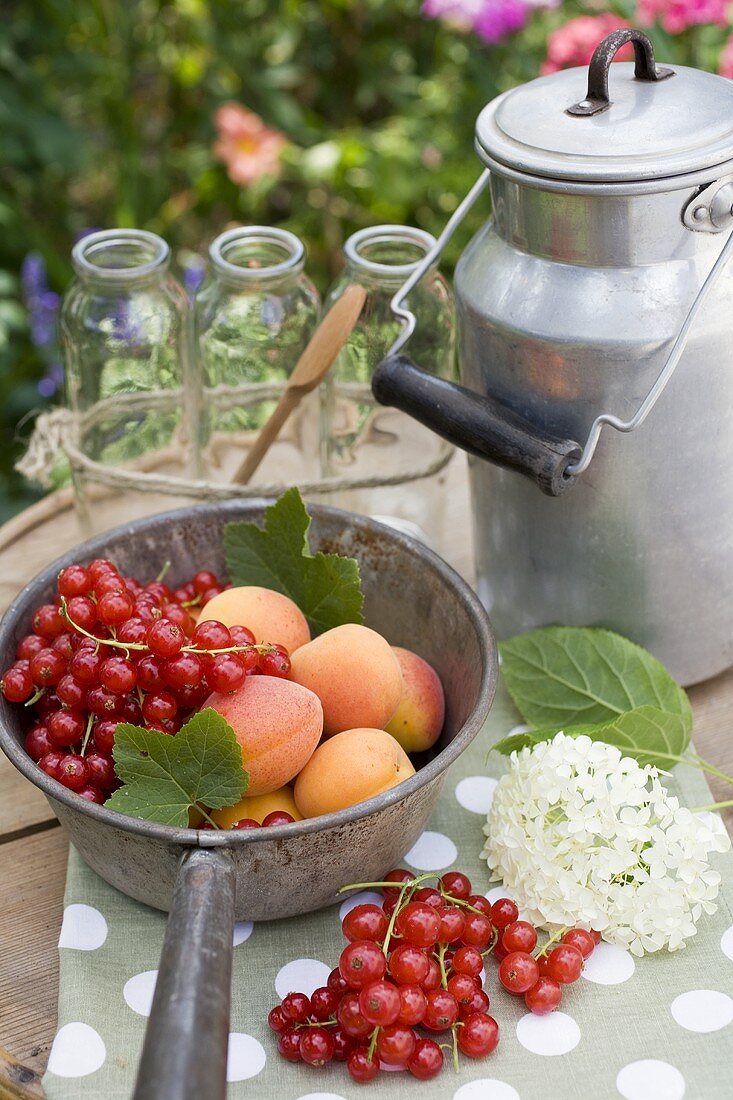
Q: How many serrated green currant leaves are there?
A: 2